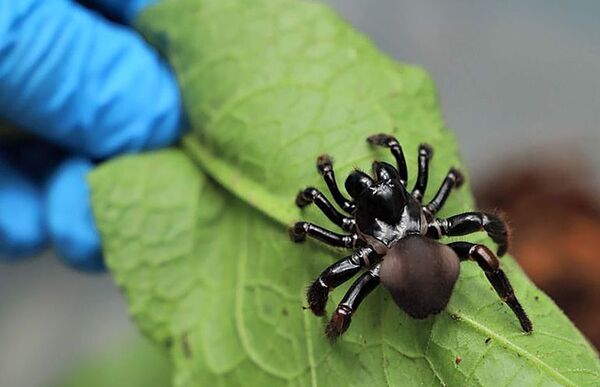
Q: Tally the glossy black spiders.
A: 1